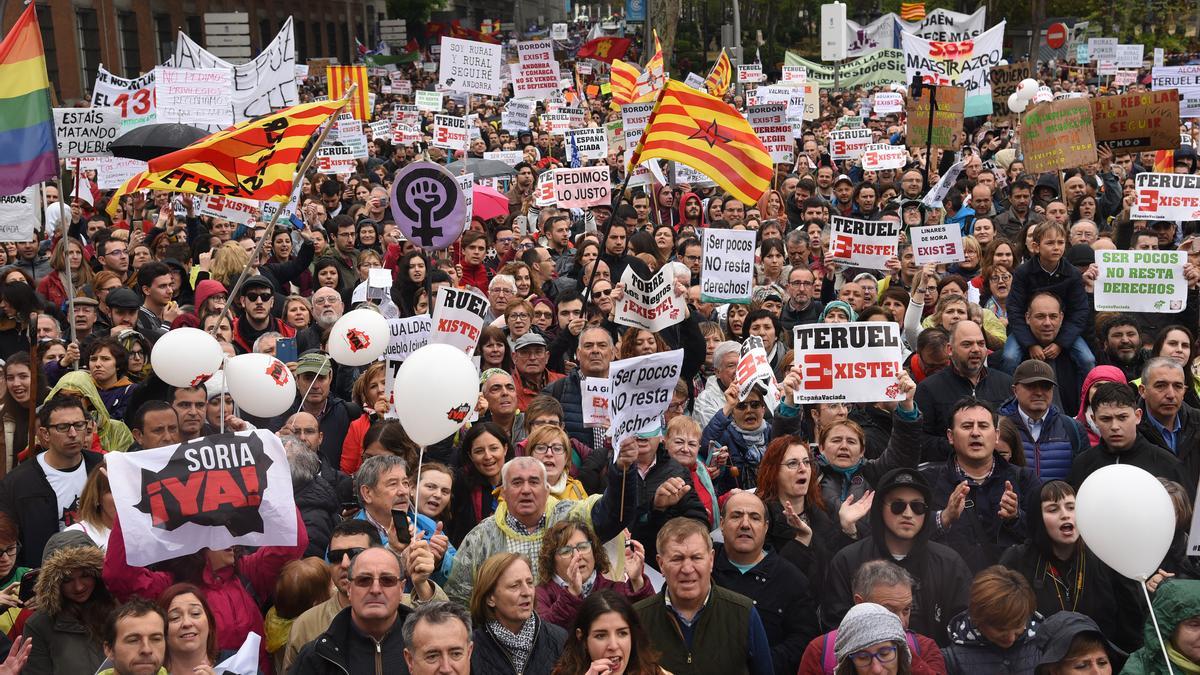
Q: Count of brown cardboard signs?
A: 4